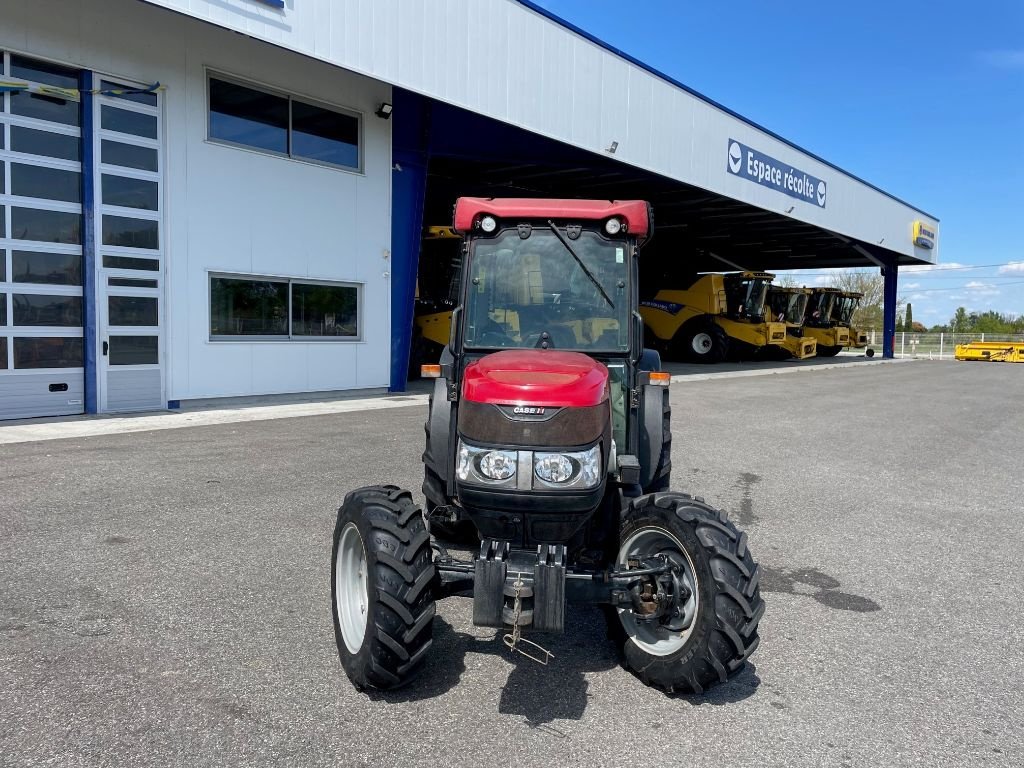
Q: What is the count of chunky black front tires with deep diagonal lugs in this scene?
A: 2